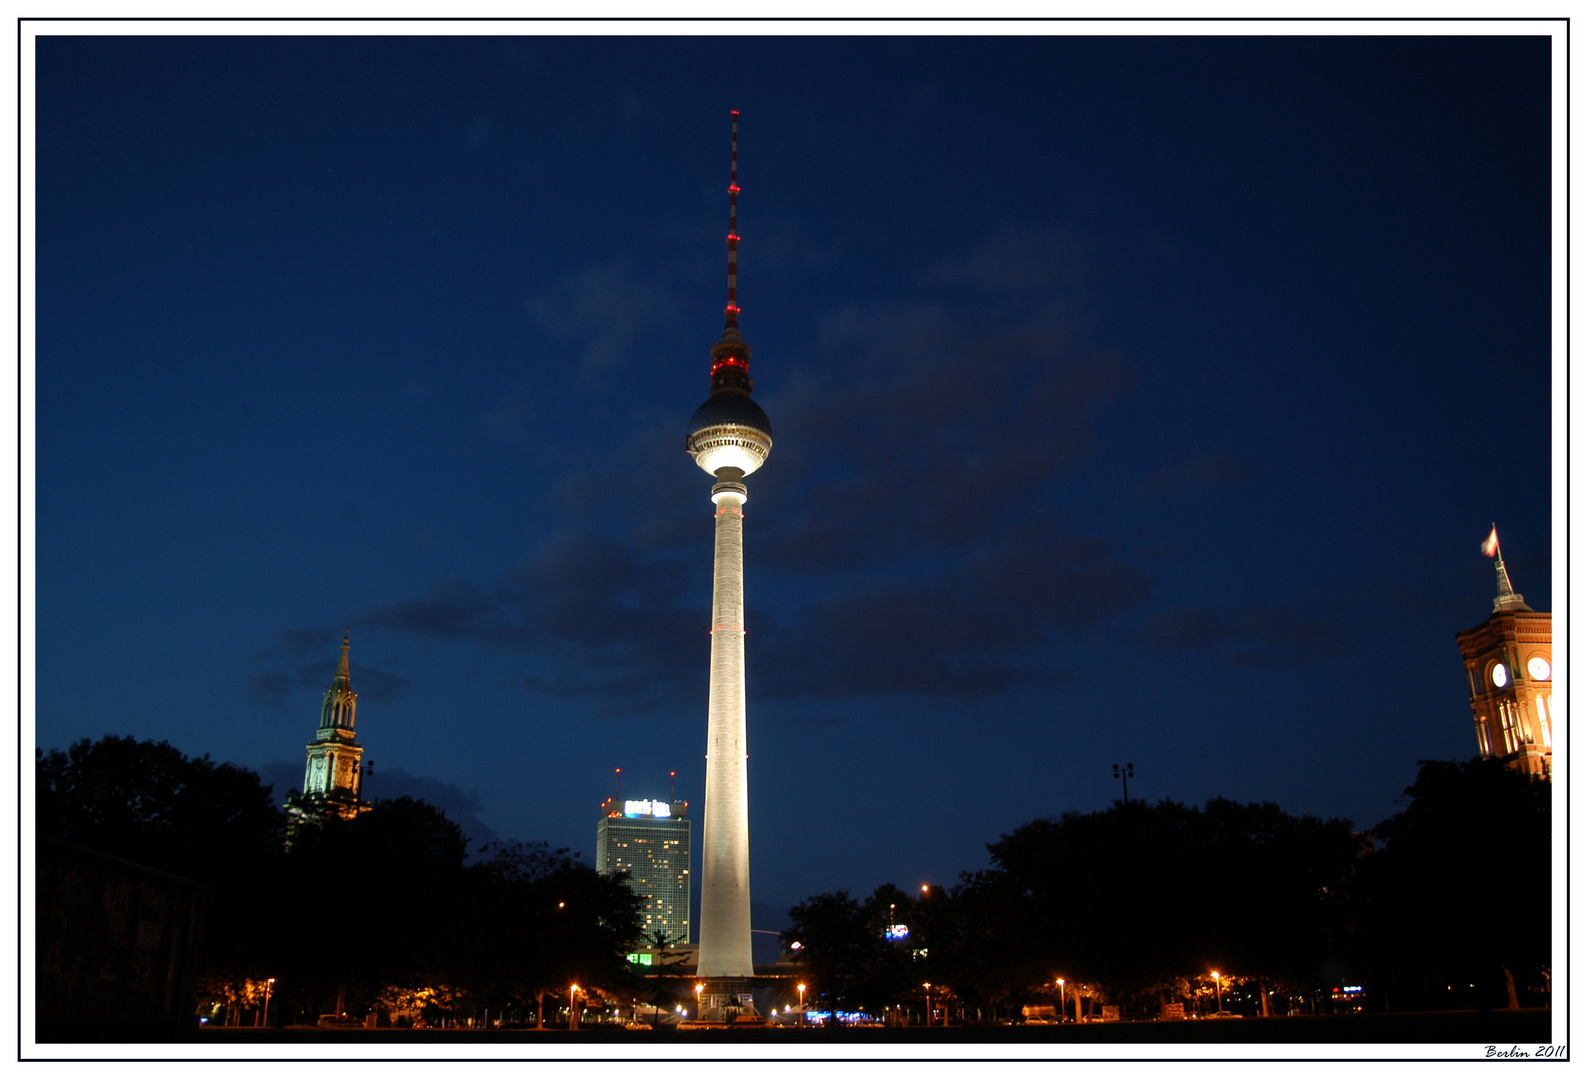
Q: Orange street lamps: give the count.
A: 7